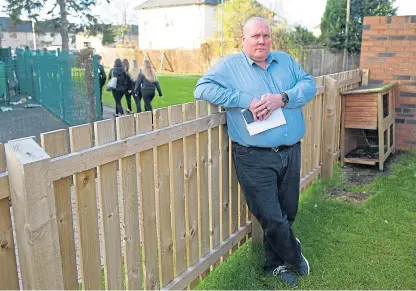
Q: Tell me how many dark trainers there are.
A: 2